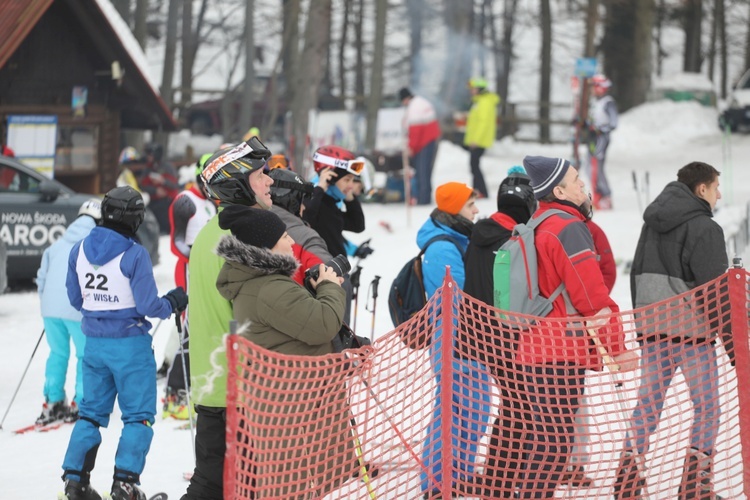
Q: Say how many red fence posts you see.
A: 3